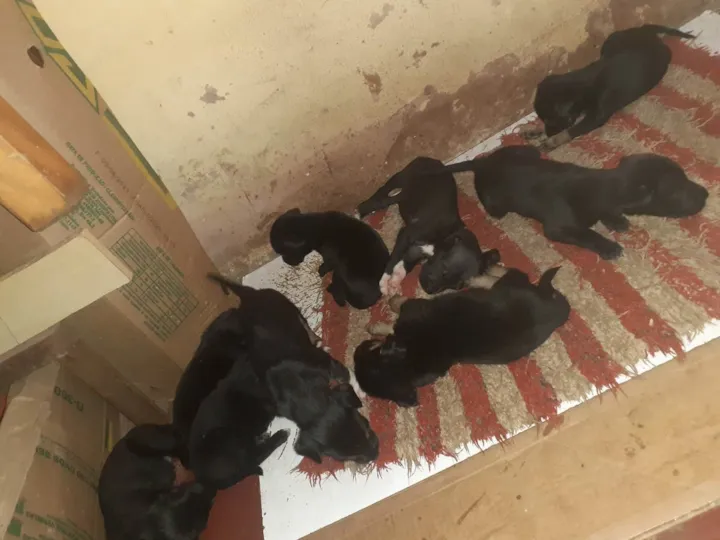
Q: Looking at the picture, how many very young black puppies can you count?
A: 9